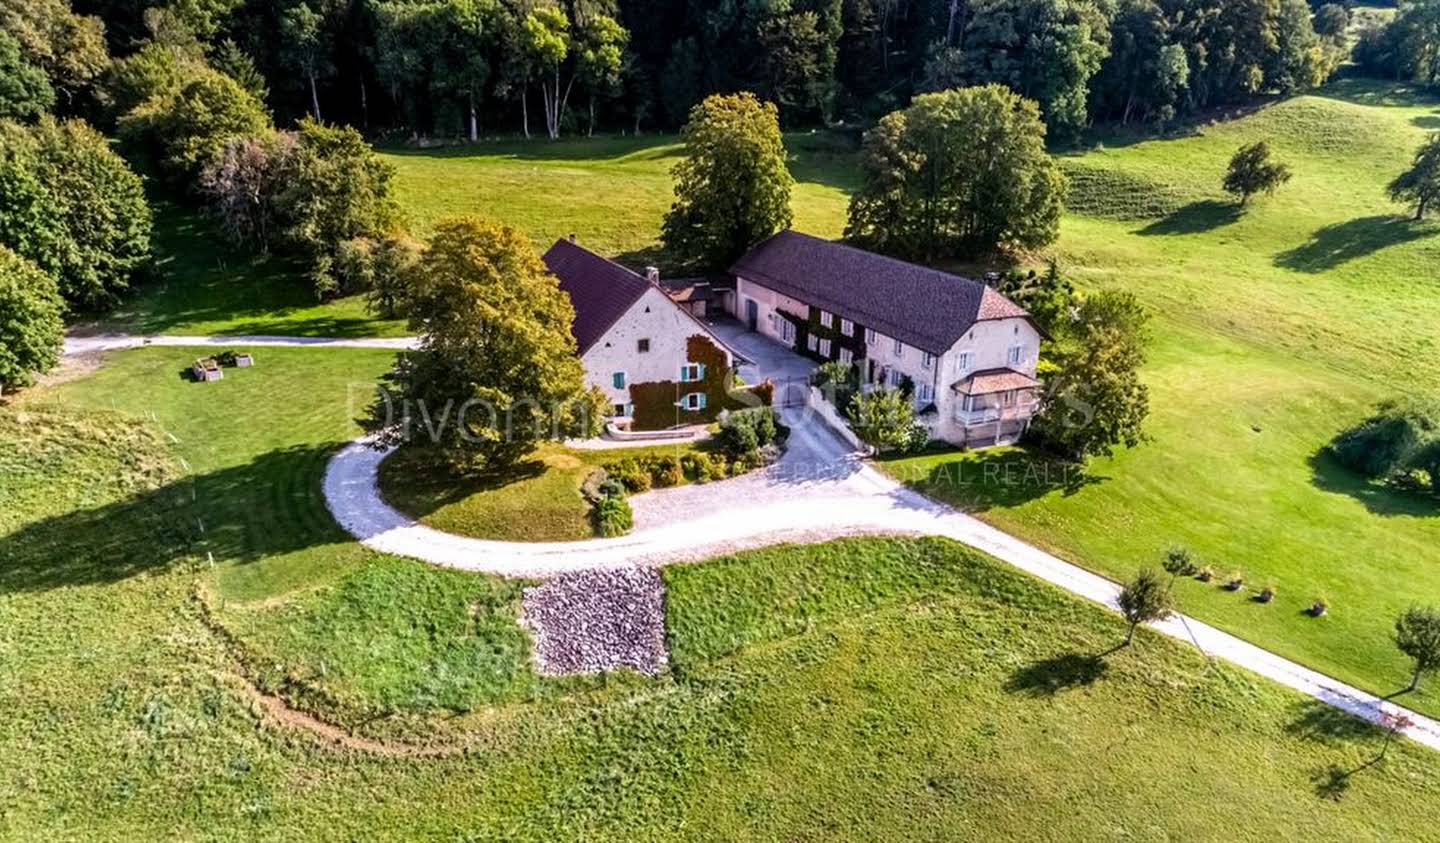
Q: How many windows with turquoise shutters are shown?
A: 4